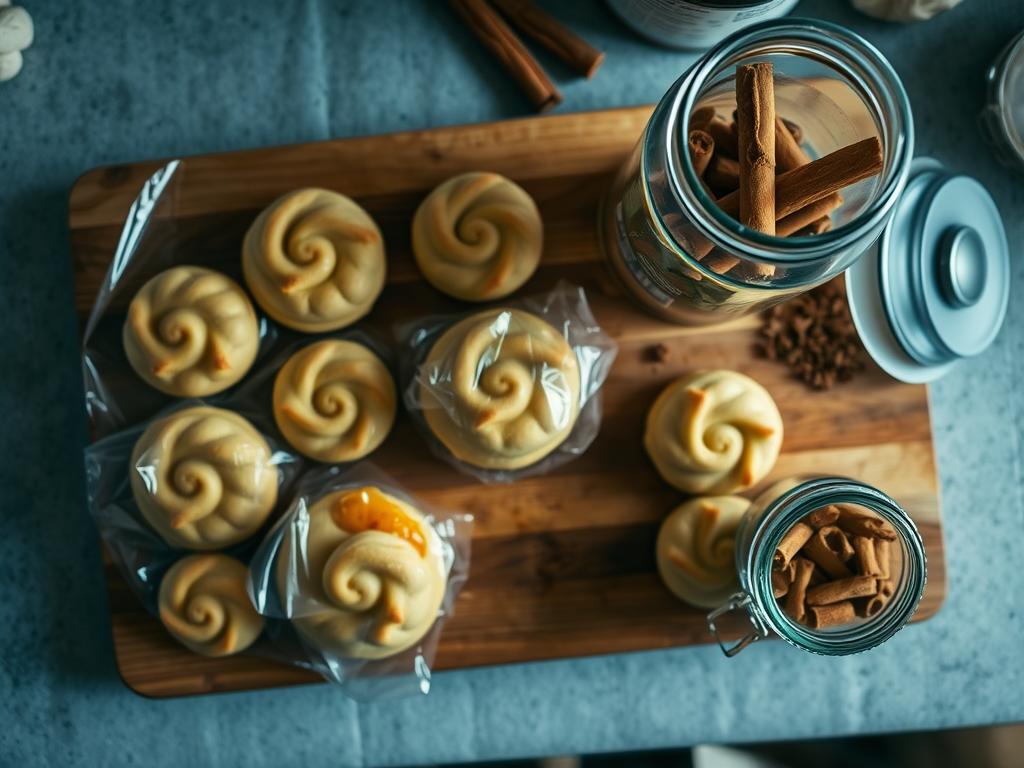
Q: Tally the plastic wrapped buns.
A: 3